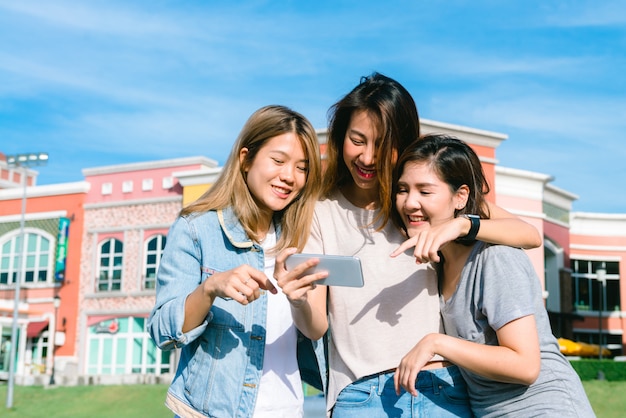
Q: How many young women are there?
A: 3